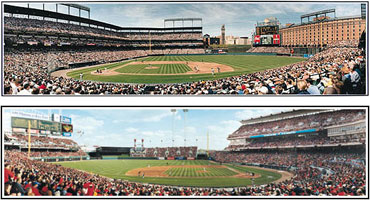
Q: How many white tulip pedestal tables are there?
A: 0